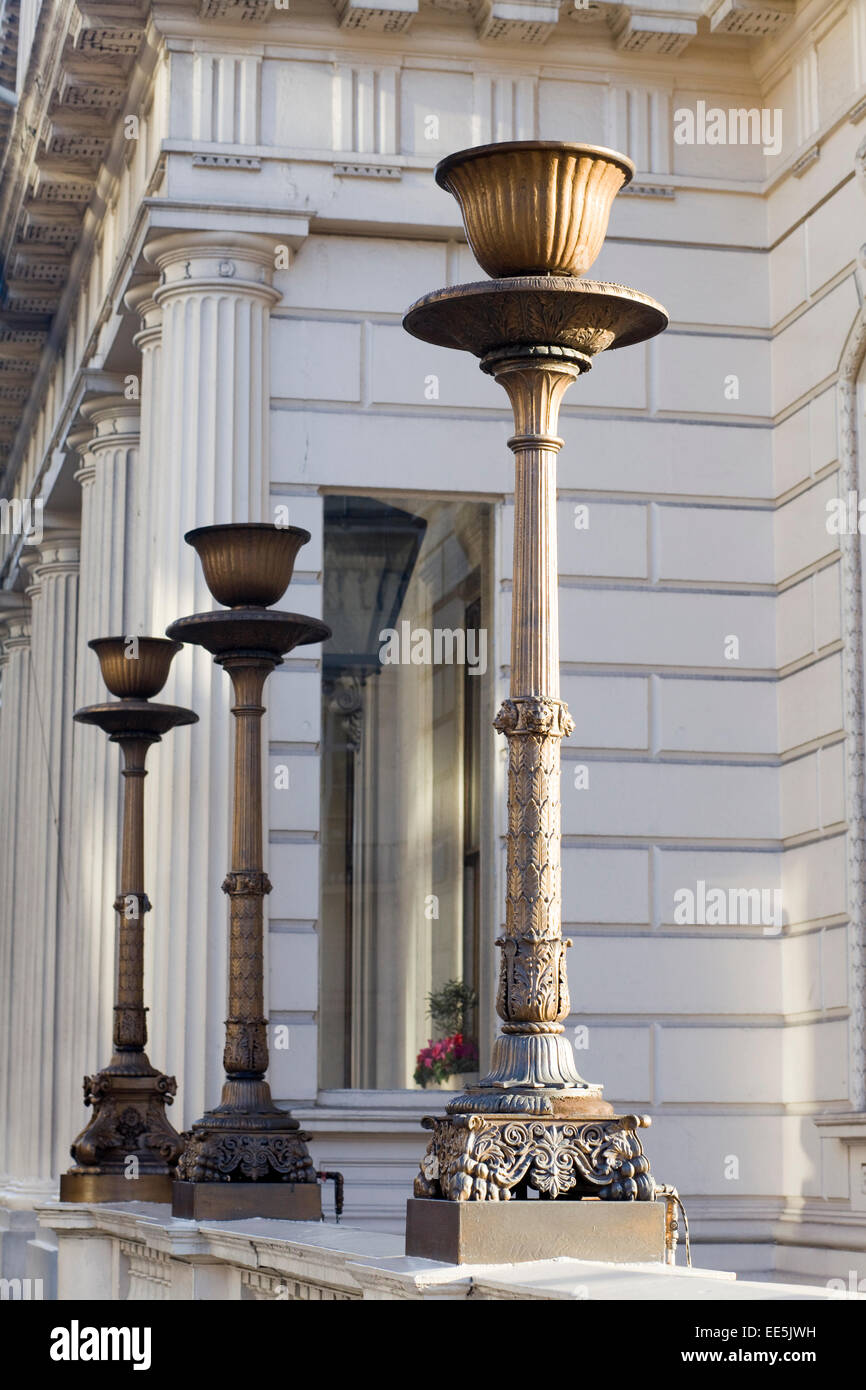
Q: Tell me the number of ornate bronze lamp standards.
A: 3